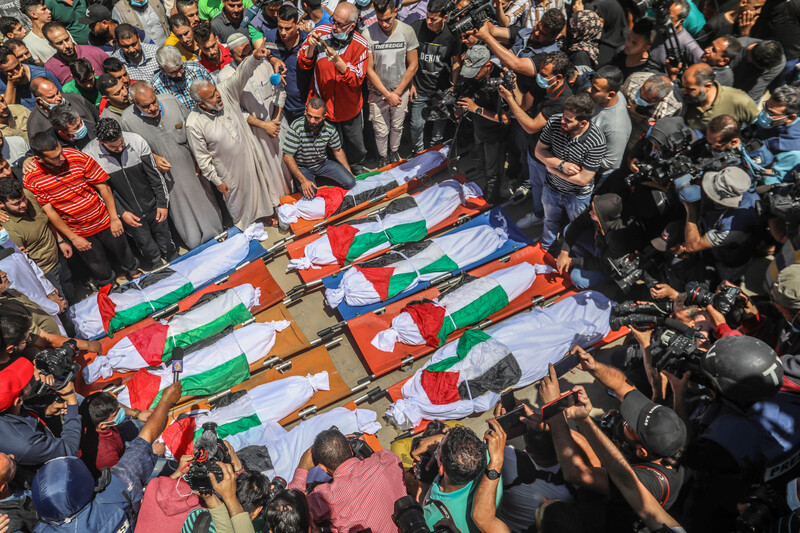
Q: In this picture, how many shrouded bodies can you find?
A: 10